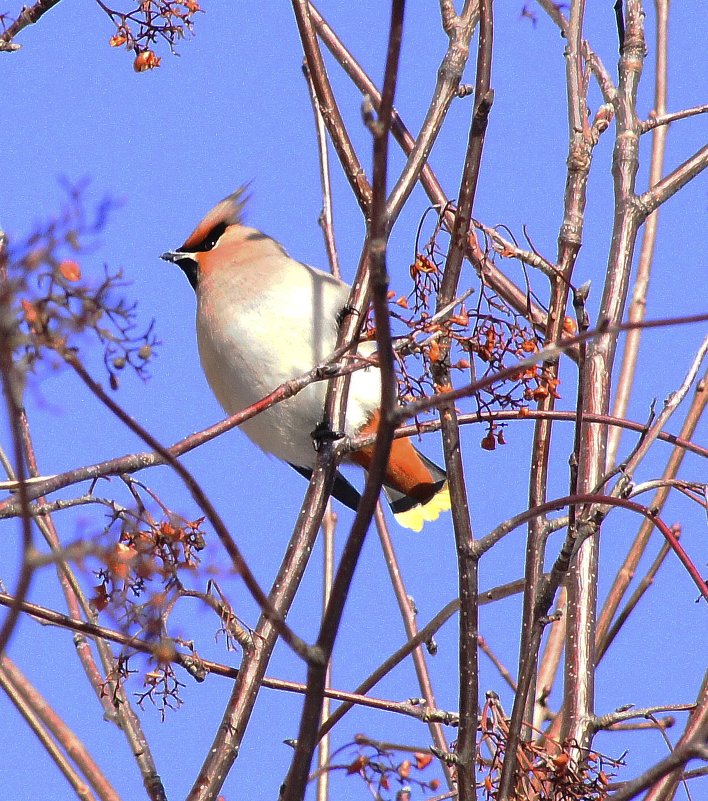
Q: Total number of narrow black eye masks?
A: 1